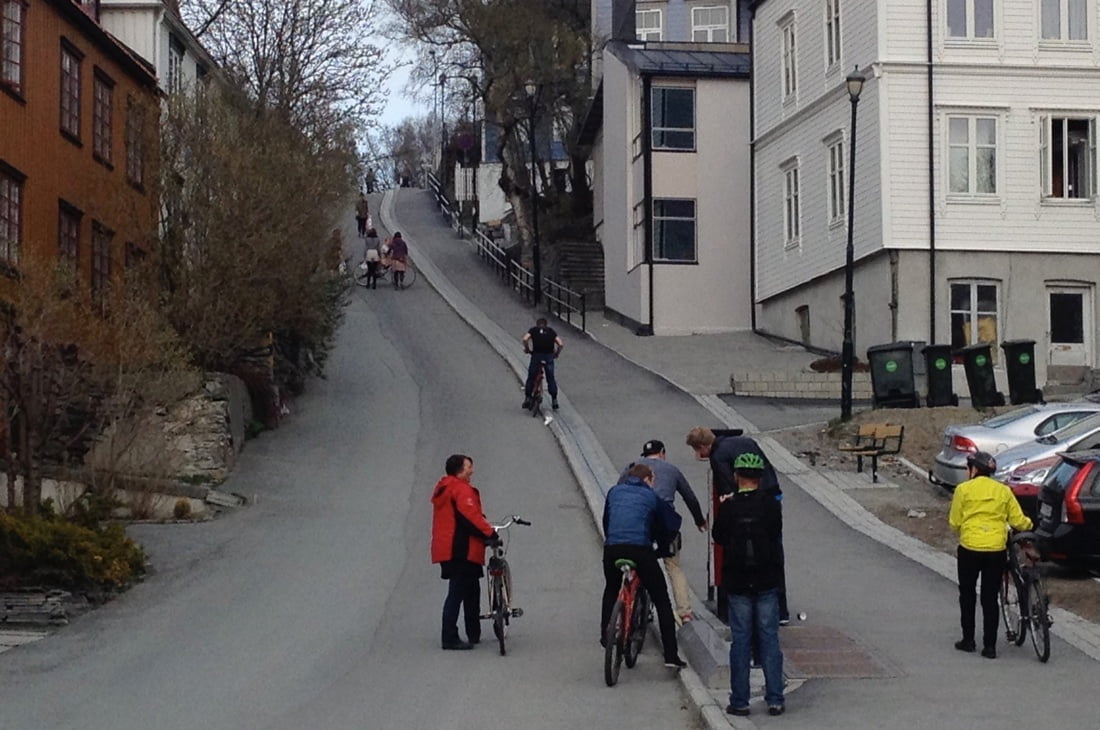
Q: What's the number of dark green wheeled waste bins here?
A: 4